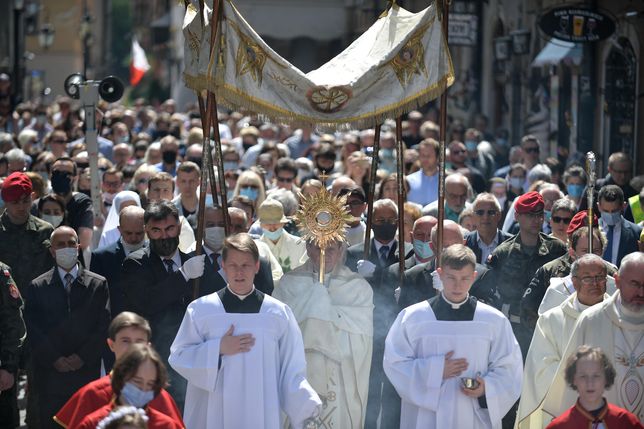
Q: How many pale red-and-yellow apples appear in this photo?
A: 0